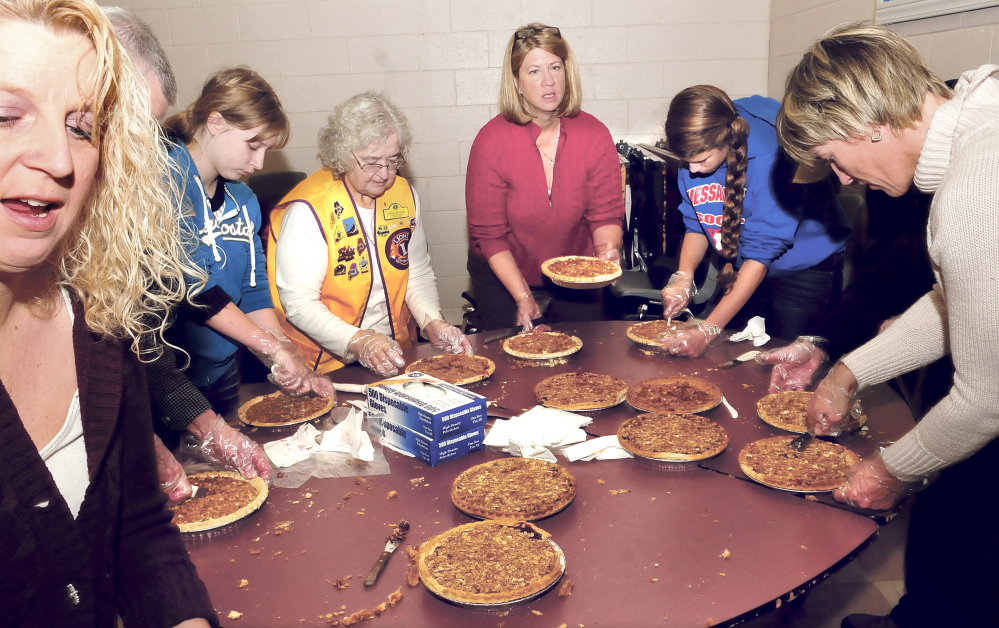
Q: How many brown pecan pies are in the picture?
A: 13